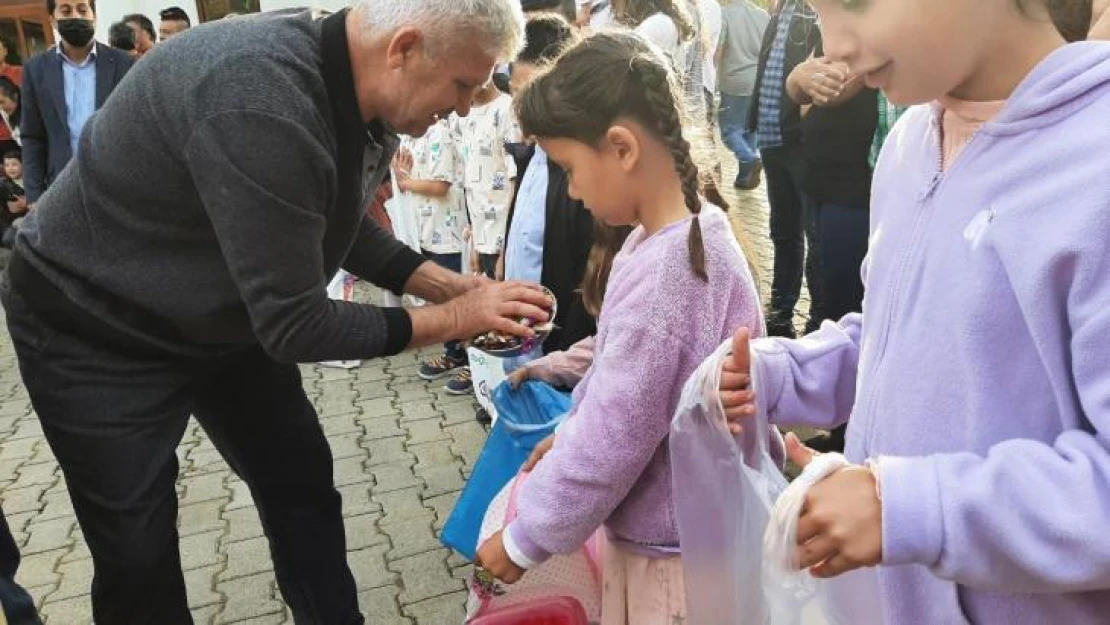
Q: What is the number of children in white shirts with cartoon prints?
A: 2